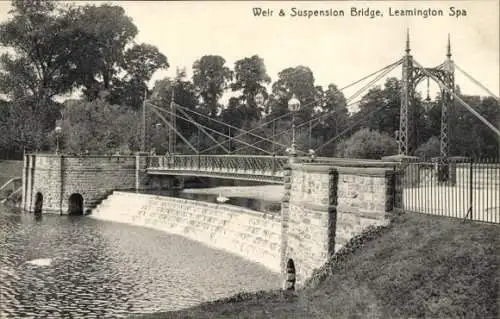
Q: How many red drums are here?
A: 0